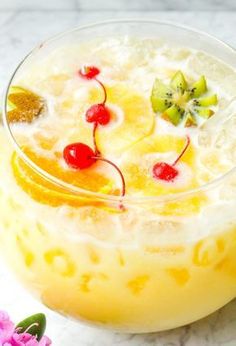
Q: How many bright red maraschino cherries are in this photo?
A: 4